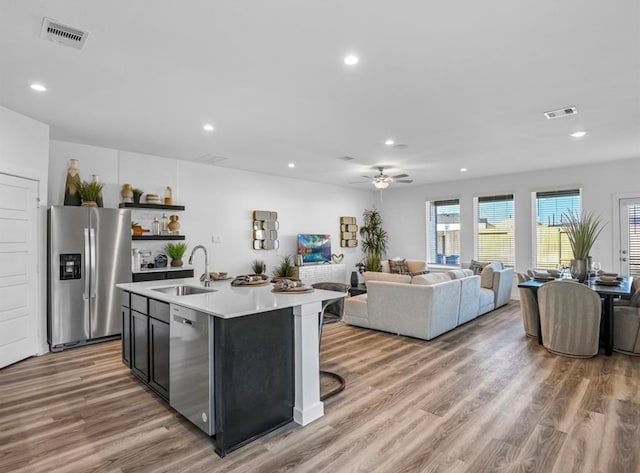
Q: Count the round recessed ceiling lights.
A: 7